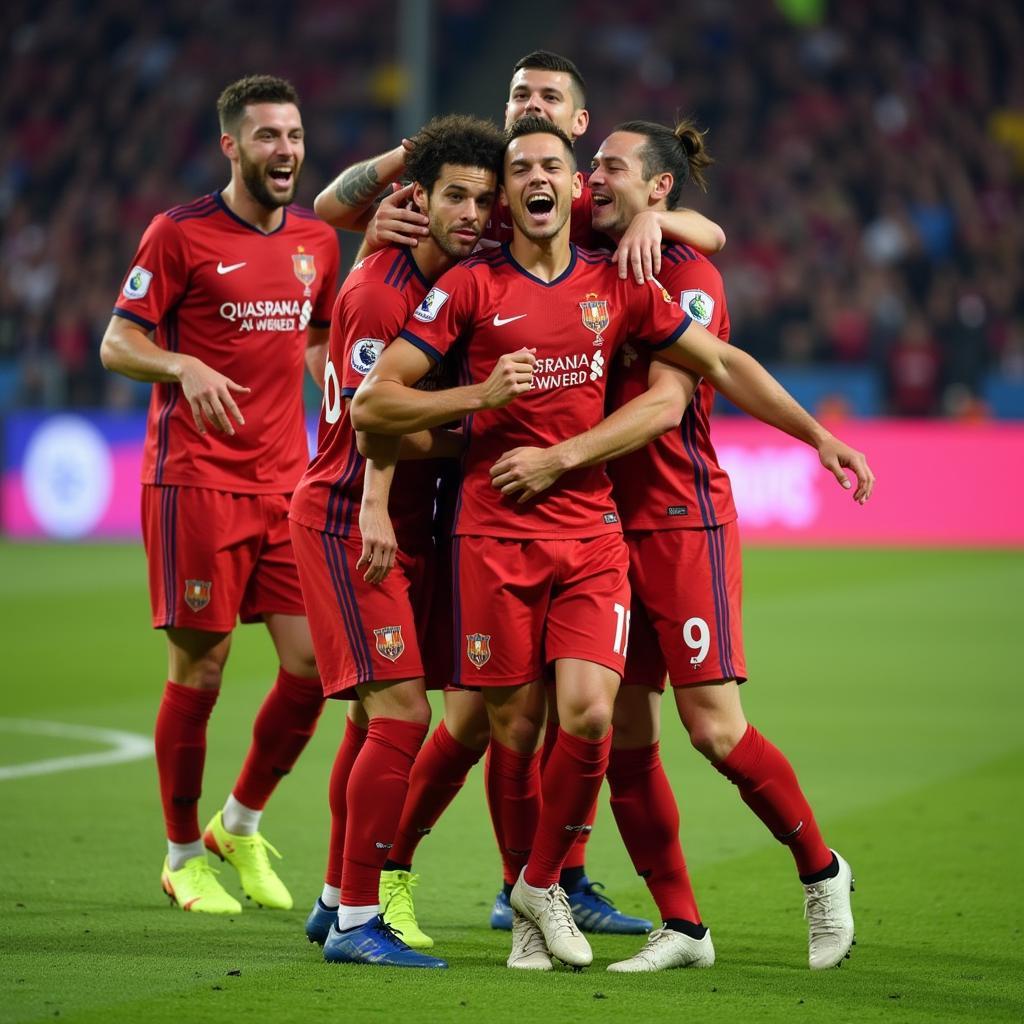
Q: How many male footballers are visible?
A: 5